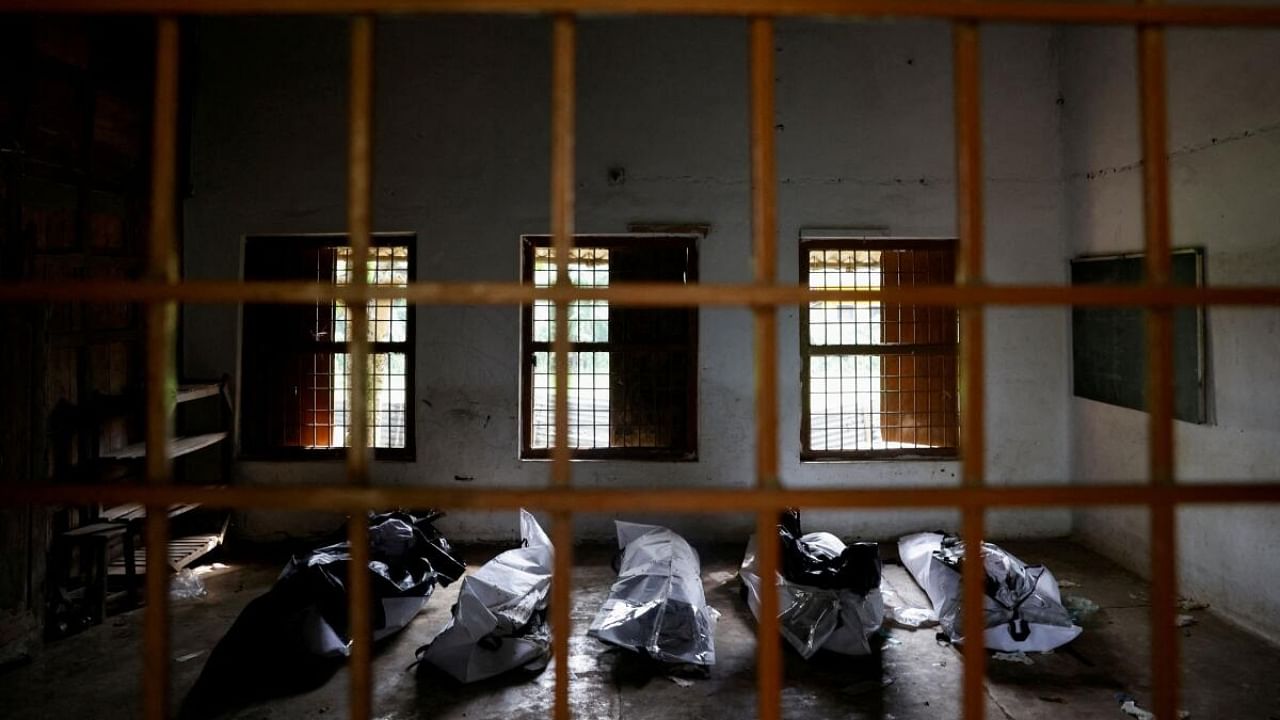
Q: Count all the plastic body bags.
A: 5